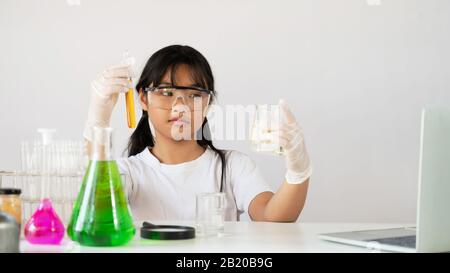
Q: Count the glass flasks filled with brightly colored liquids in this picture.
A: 2